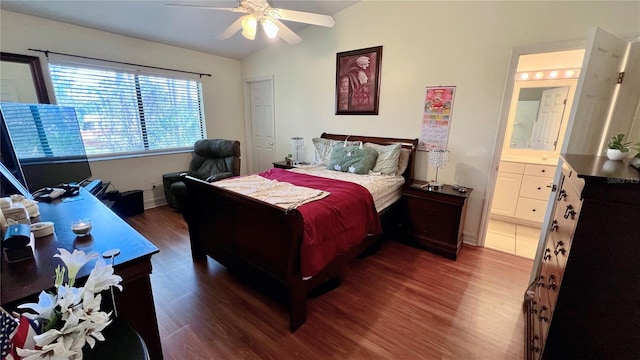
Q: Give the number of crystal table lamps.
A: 2